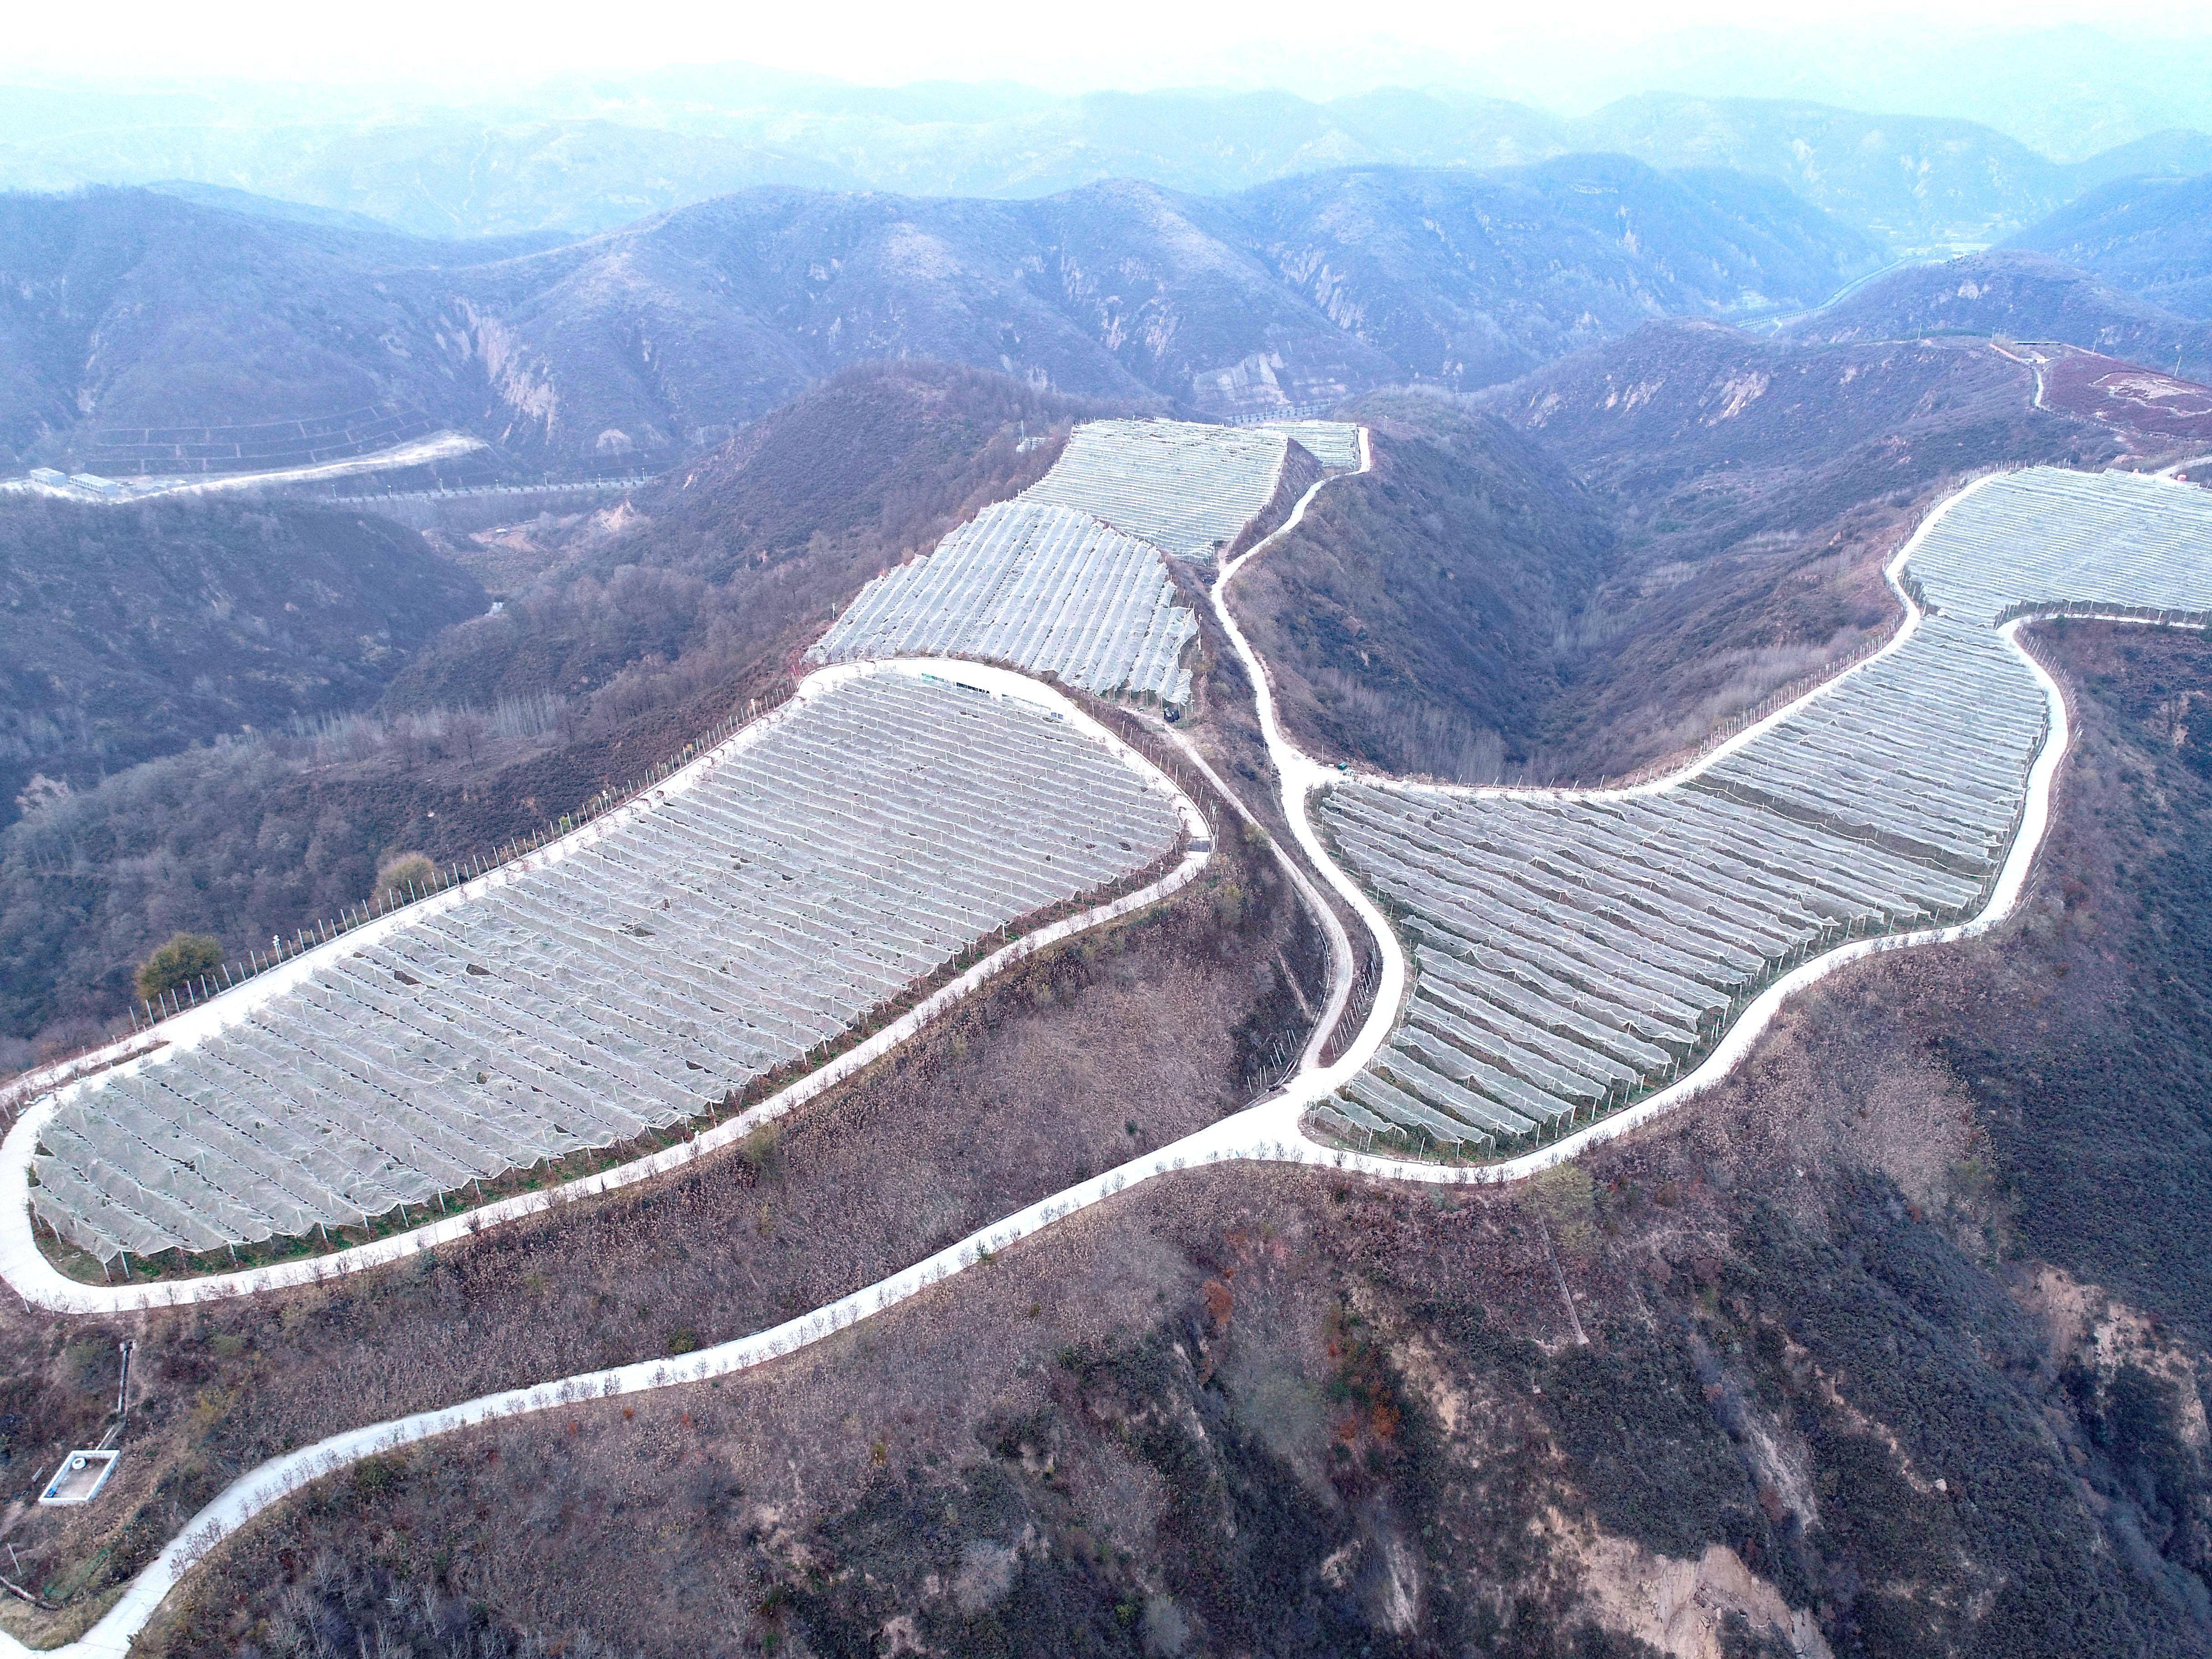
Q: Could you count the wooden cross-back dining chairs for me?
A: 0